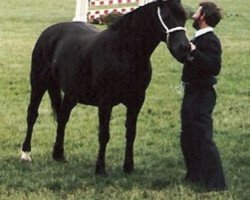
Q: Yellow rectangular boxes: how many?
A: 0